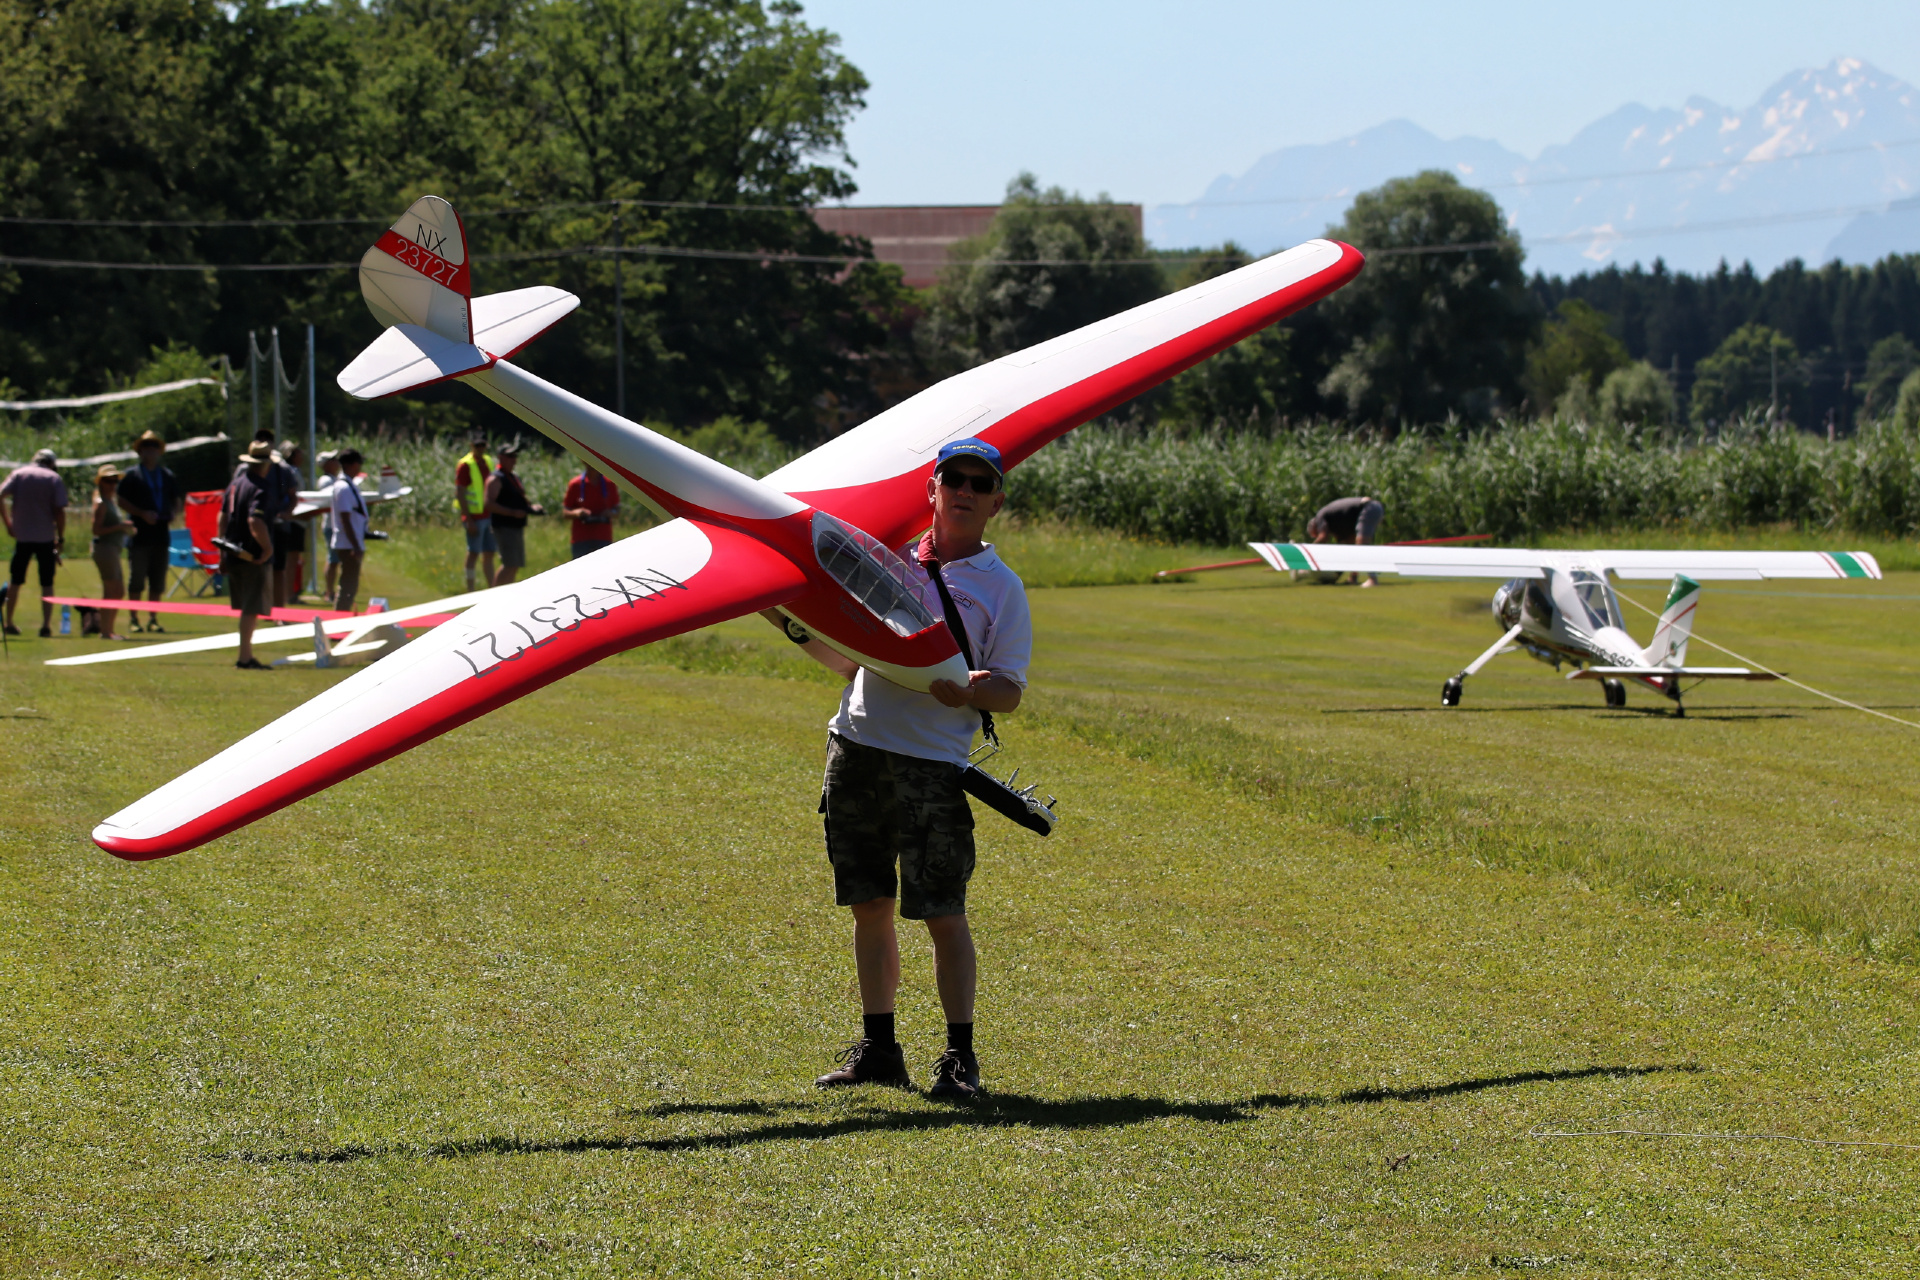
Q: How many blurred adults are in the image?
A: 12